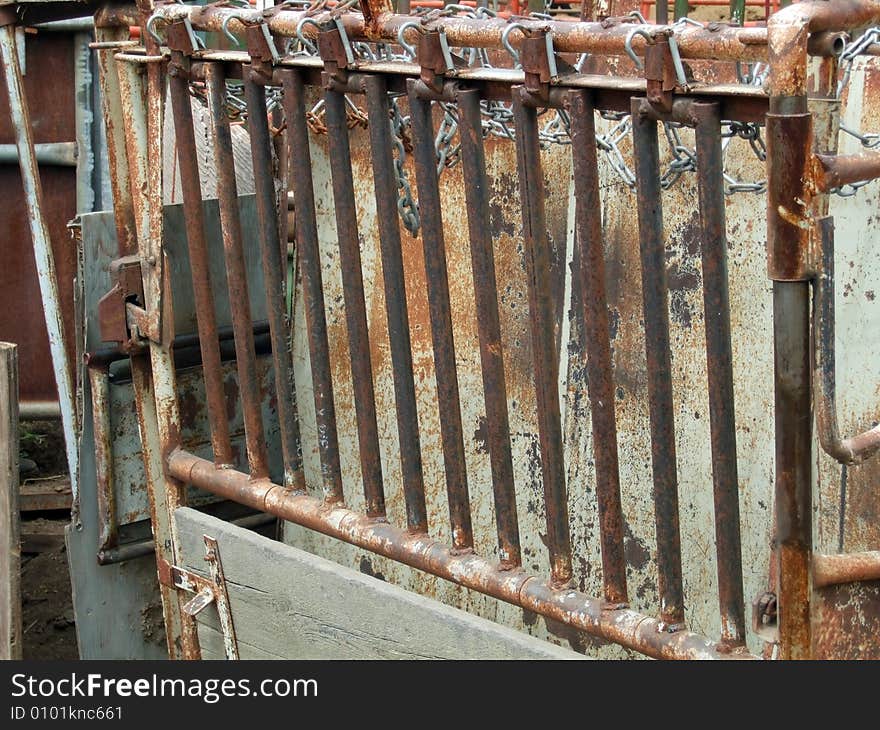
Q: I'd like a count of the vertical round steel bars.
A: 12